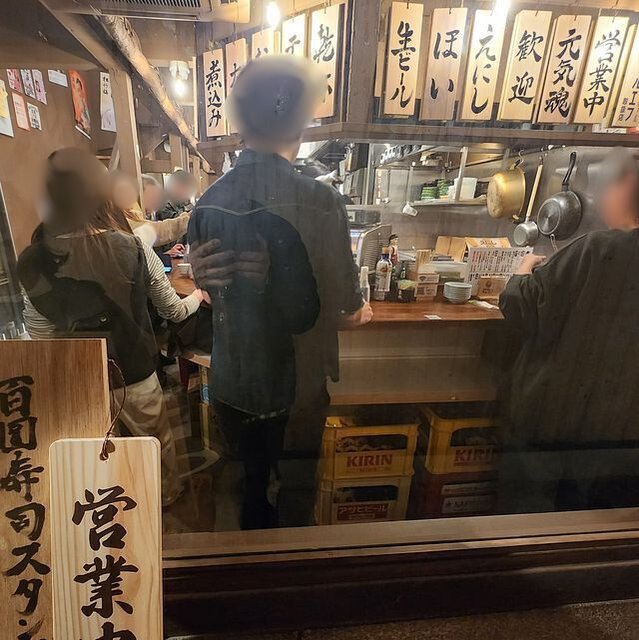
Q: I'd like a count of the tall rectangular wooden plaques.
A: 14